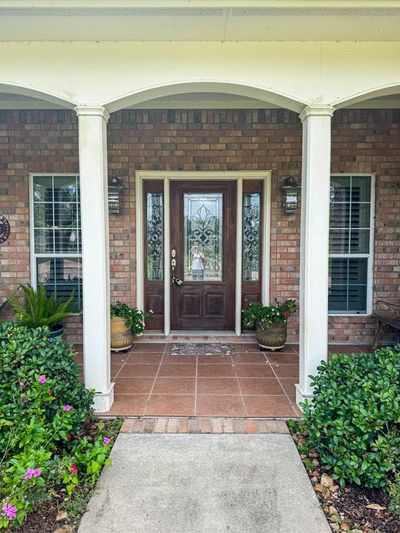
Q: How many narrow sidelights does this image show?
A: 2